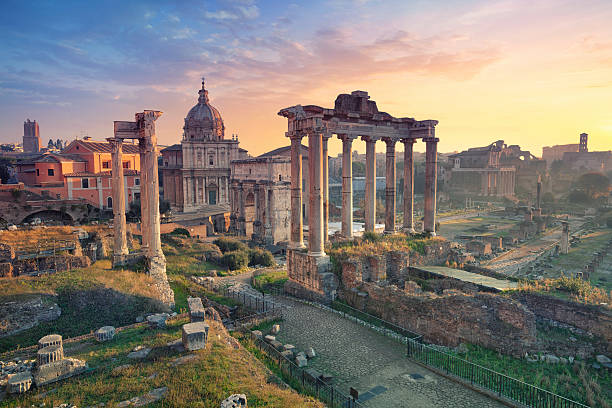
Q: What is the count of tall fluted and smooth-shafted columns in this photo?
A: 11